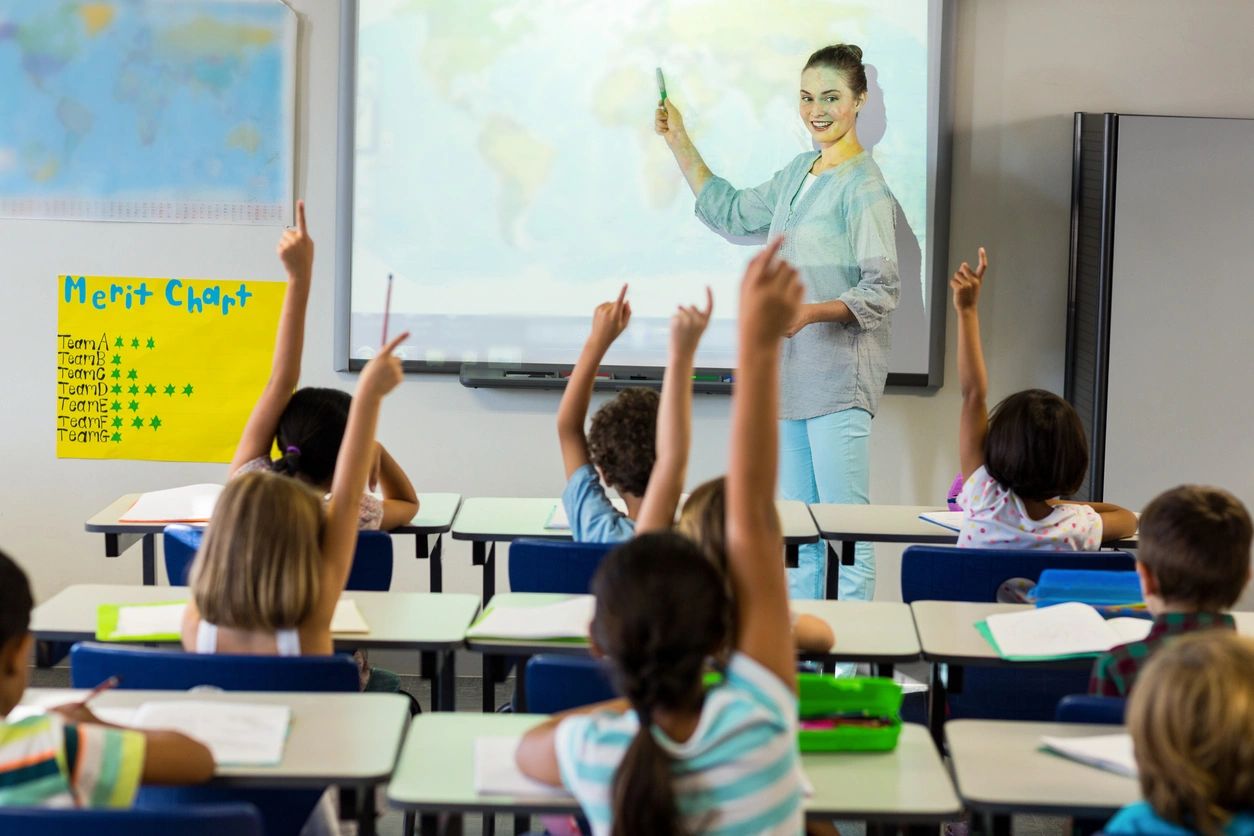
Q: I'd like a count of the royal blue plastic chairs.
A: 7